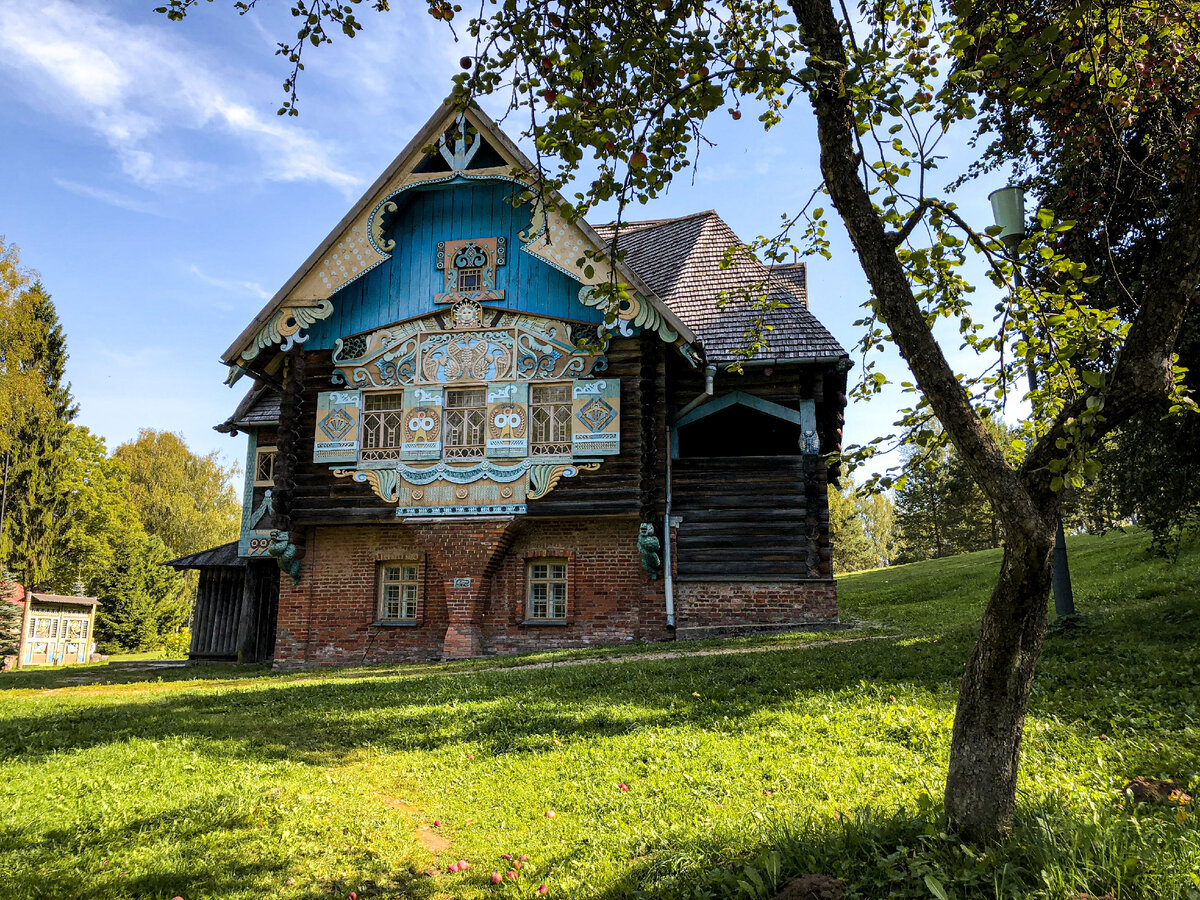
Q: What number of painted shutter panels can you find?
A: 4